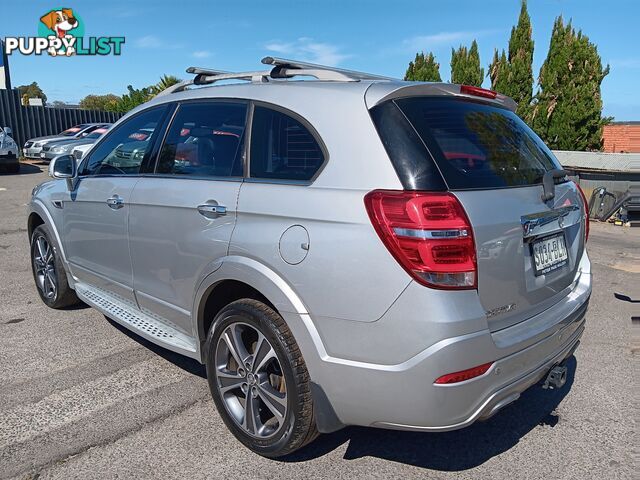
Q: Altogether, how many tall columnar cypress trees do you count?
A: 4